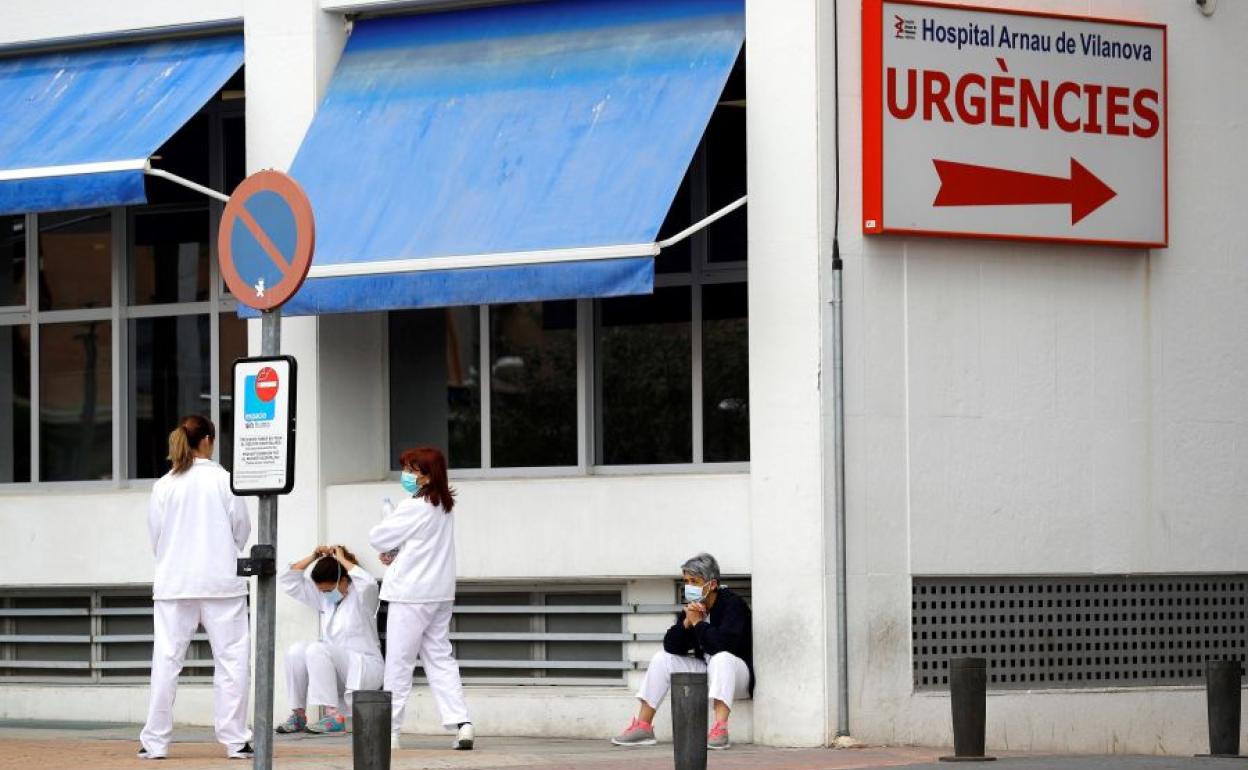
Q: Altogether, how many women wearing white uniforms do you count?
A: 3